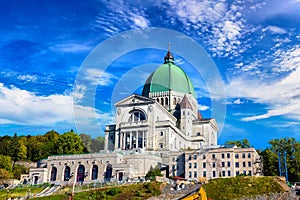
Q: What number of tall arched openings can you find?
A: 5